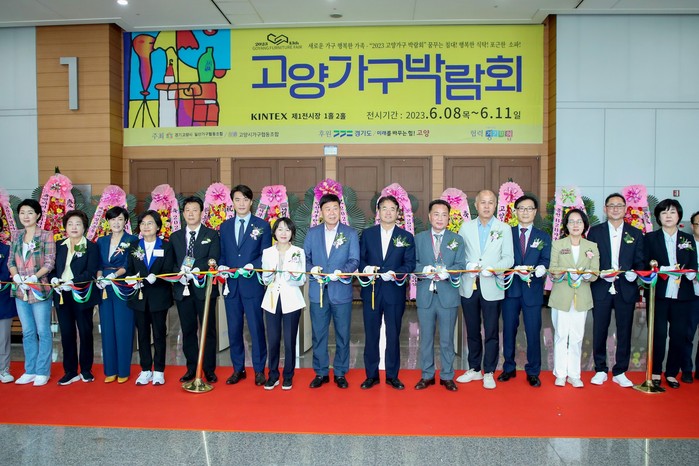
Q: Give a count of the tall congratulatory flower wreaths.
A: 12